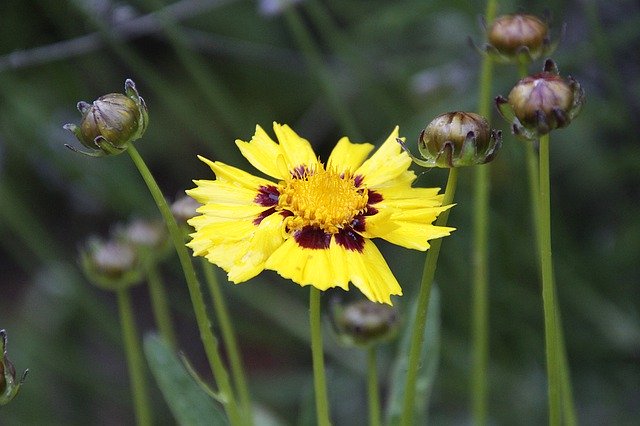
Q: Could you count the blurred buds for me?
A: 4